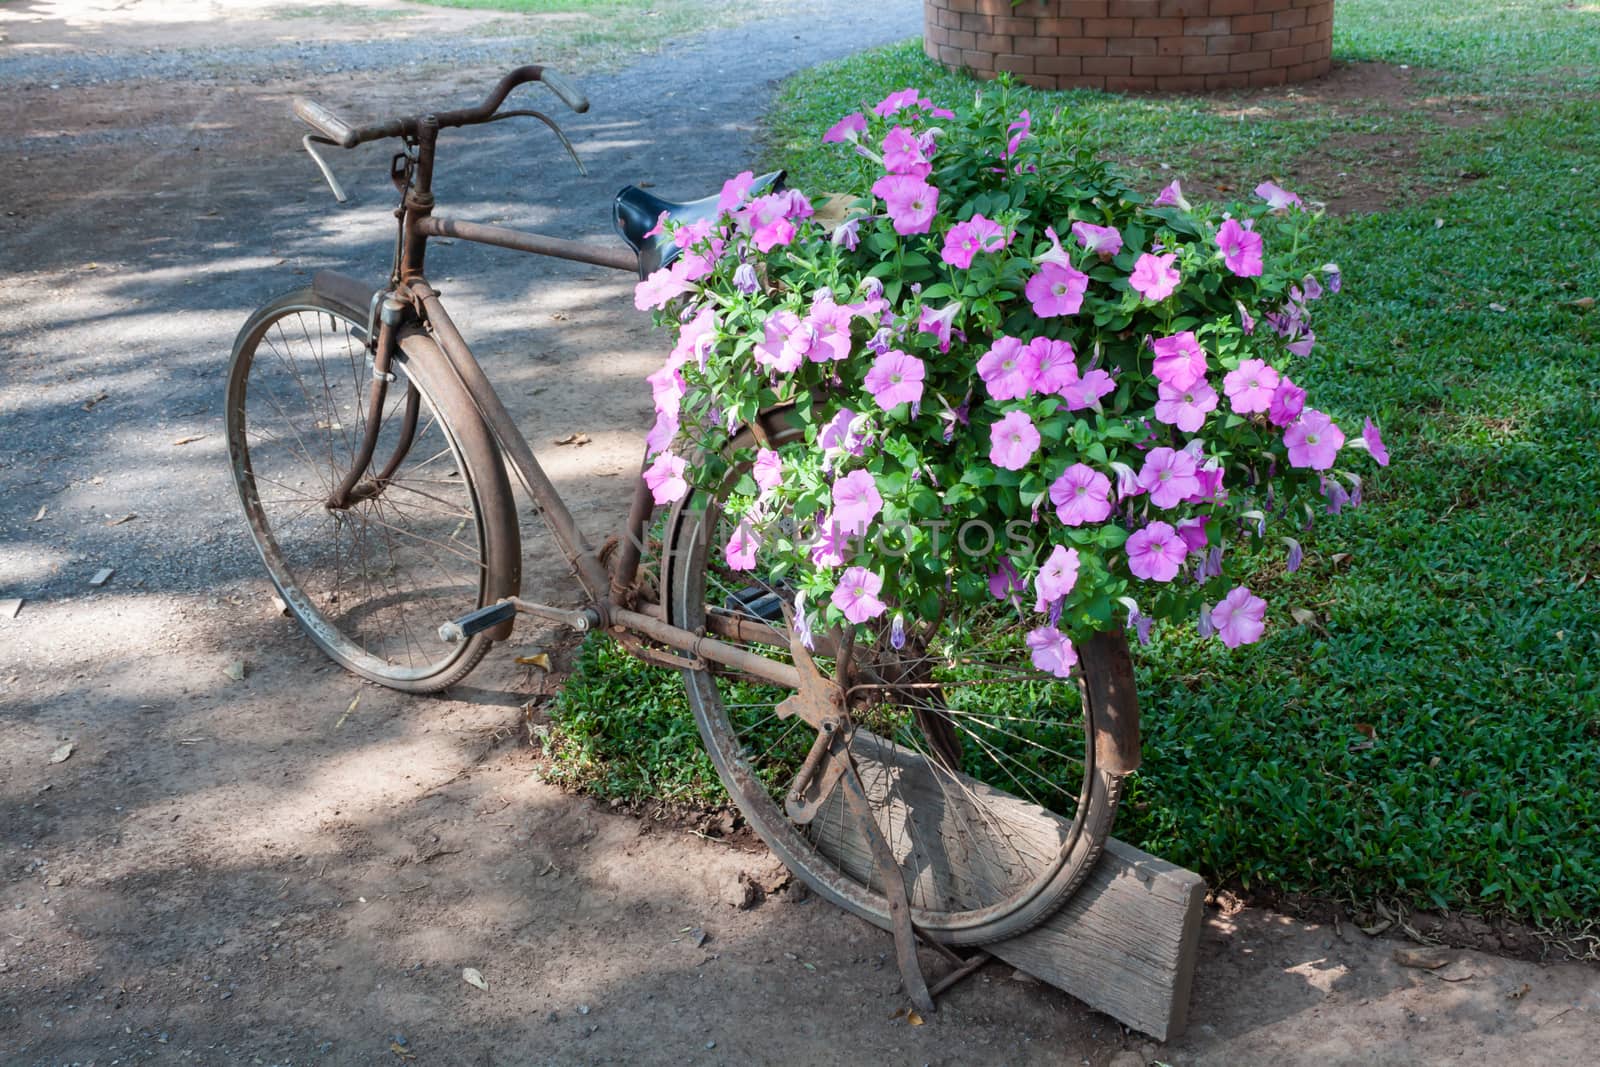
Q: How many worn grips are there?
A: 2